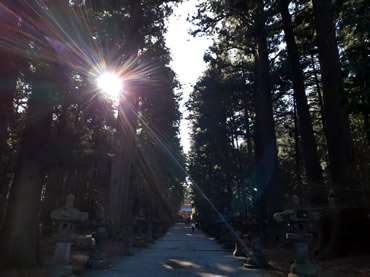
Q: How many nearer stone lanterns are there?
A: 2